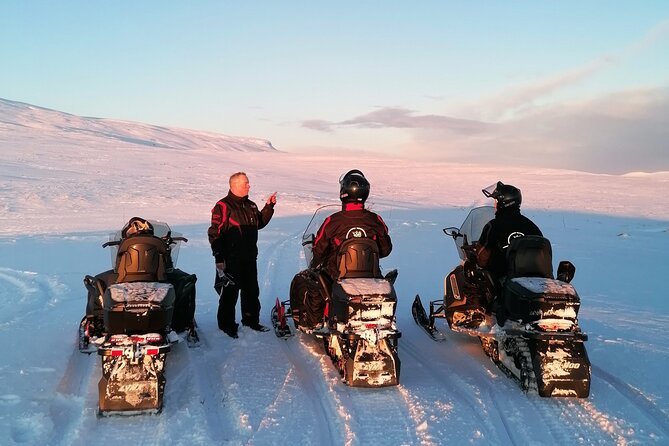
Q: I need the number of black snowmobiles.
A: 3